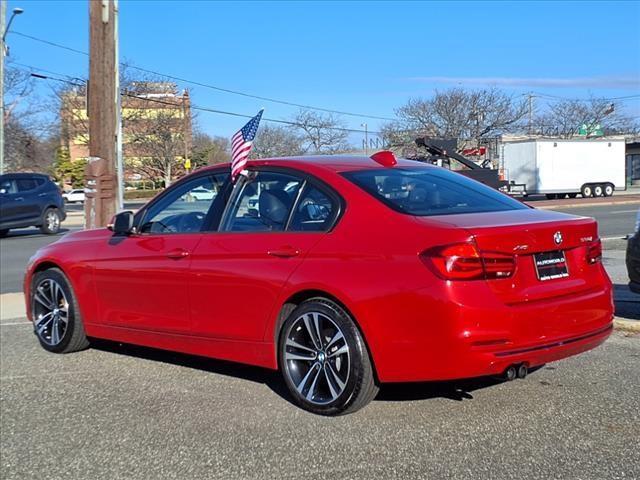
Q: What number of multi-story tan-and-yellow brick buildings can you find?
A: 1